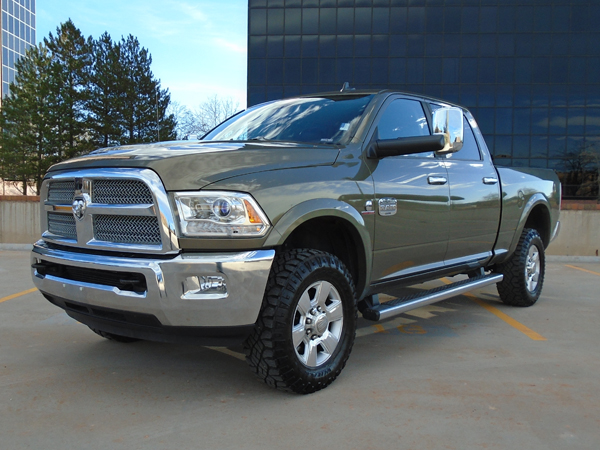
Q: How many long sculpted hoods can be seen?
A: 1